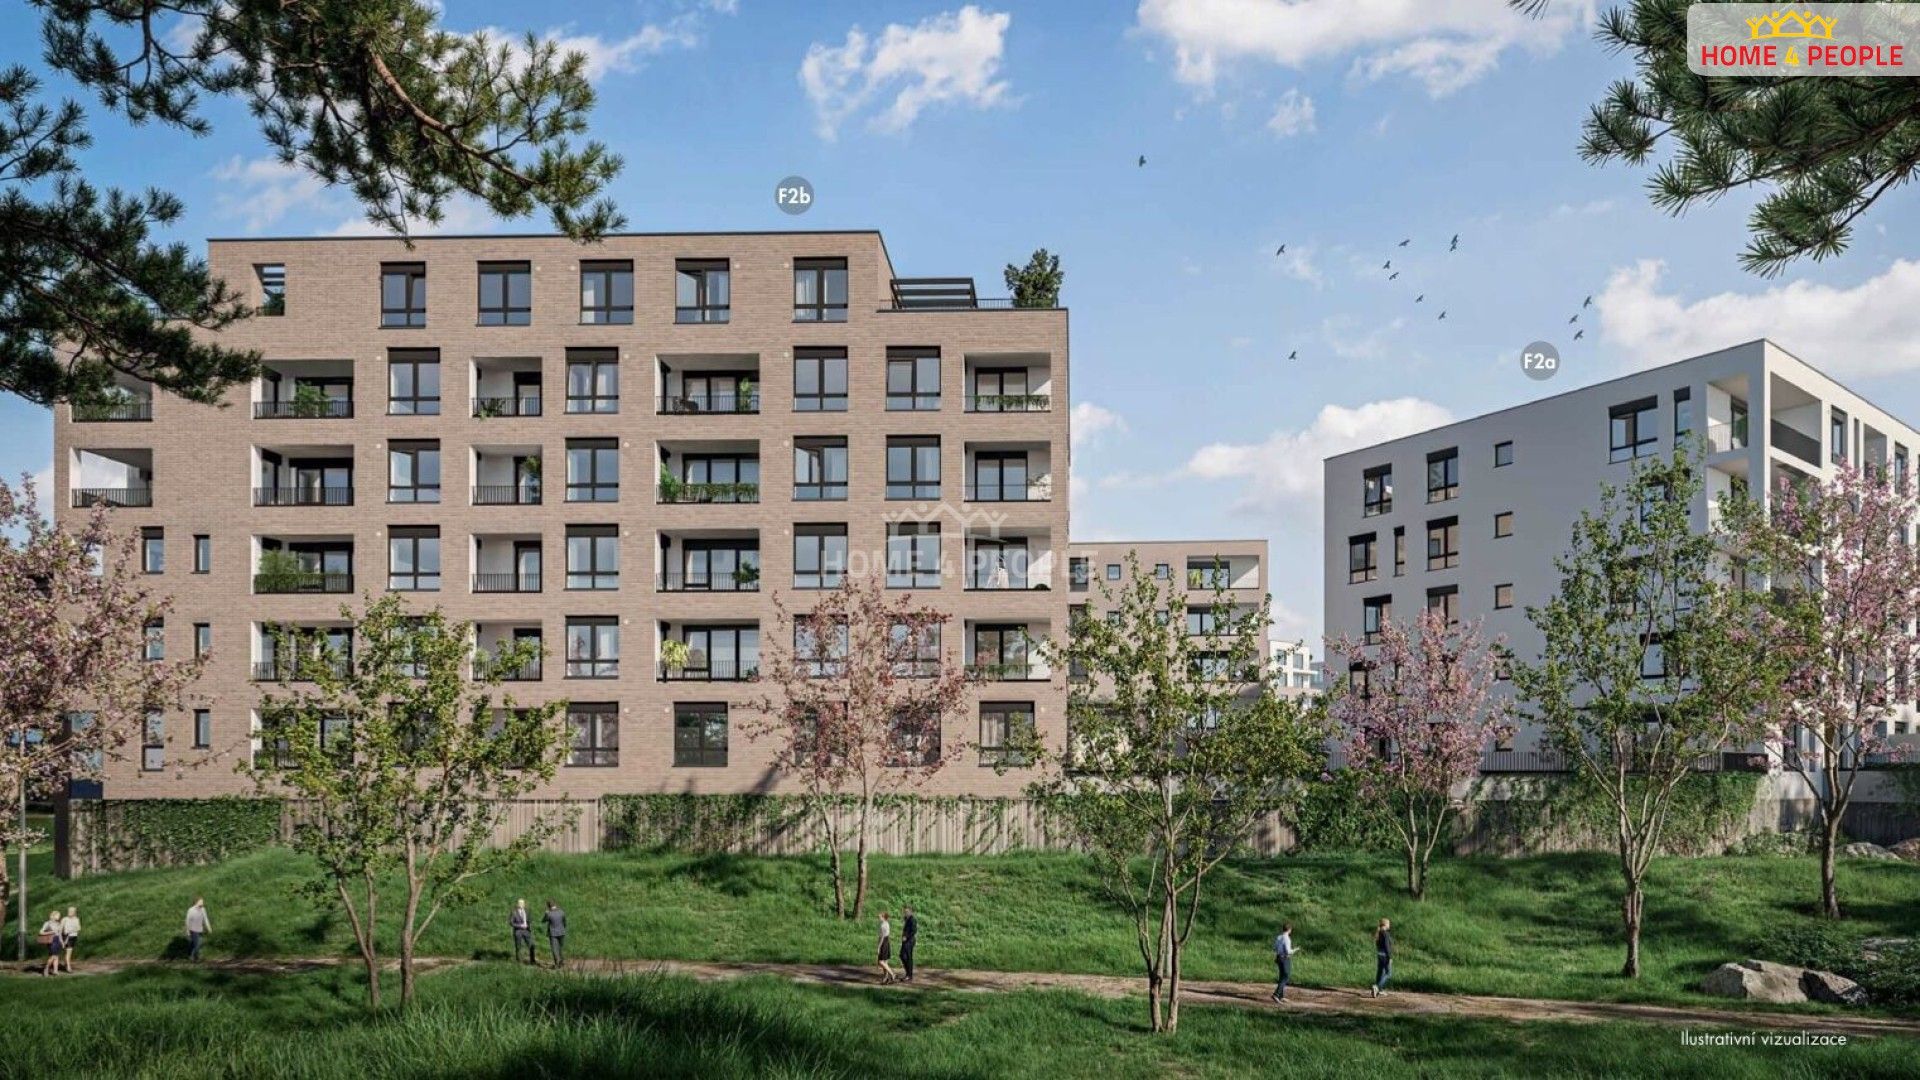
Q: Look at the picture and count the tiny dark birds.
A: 13